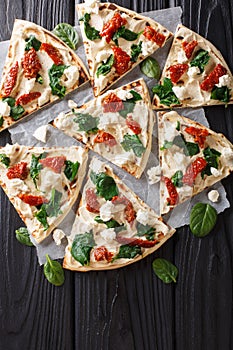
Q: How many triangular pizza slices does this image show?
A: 7